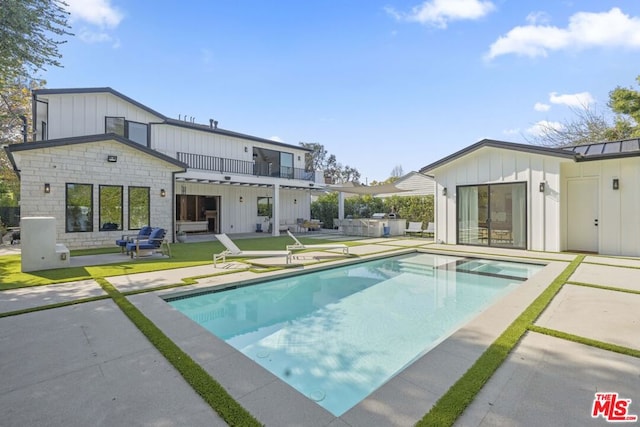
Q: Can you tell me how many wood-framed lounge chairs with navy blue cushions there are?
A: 2